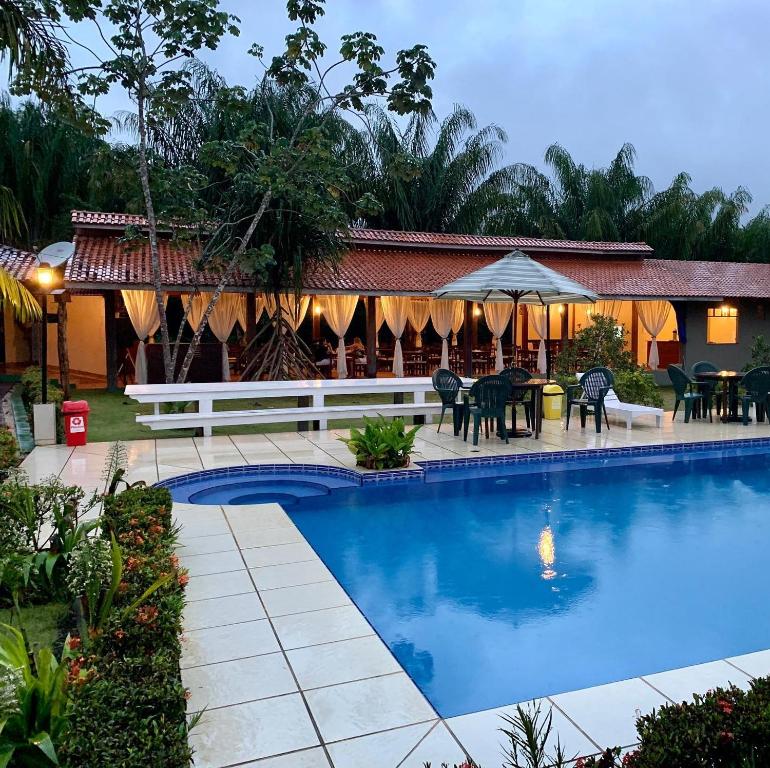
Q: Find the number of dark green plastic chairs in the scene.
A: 7